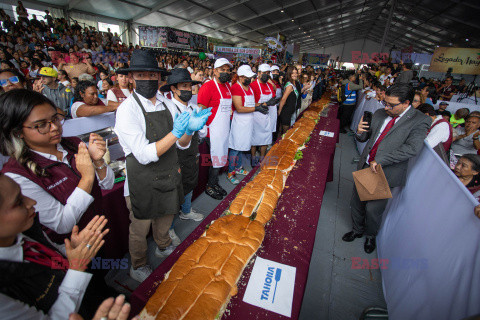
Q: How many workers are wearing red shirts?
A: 4